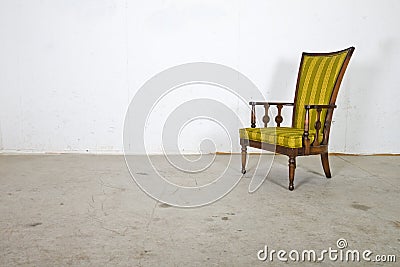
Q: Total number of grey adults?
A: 0